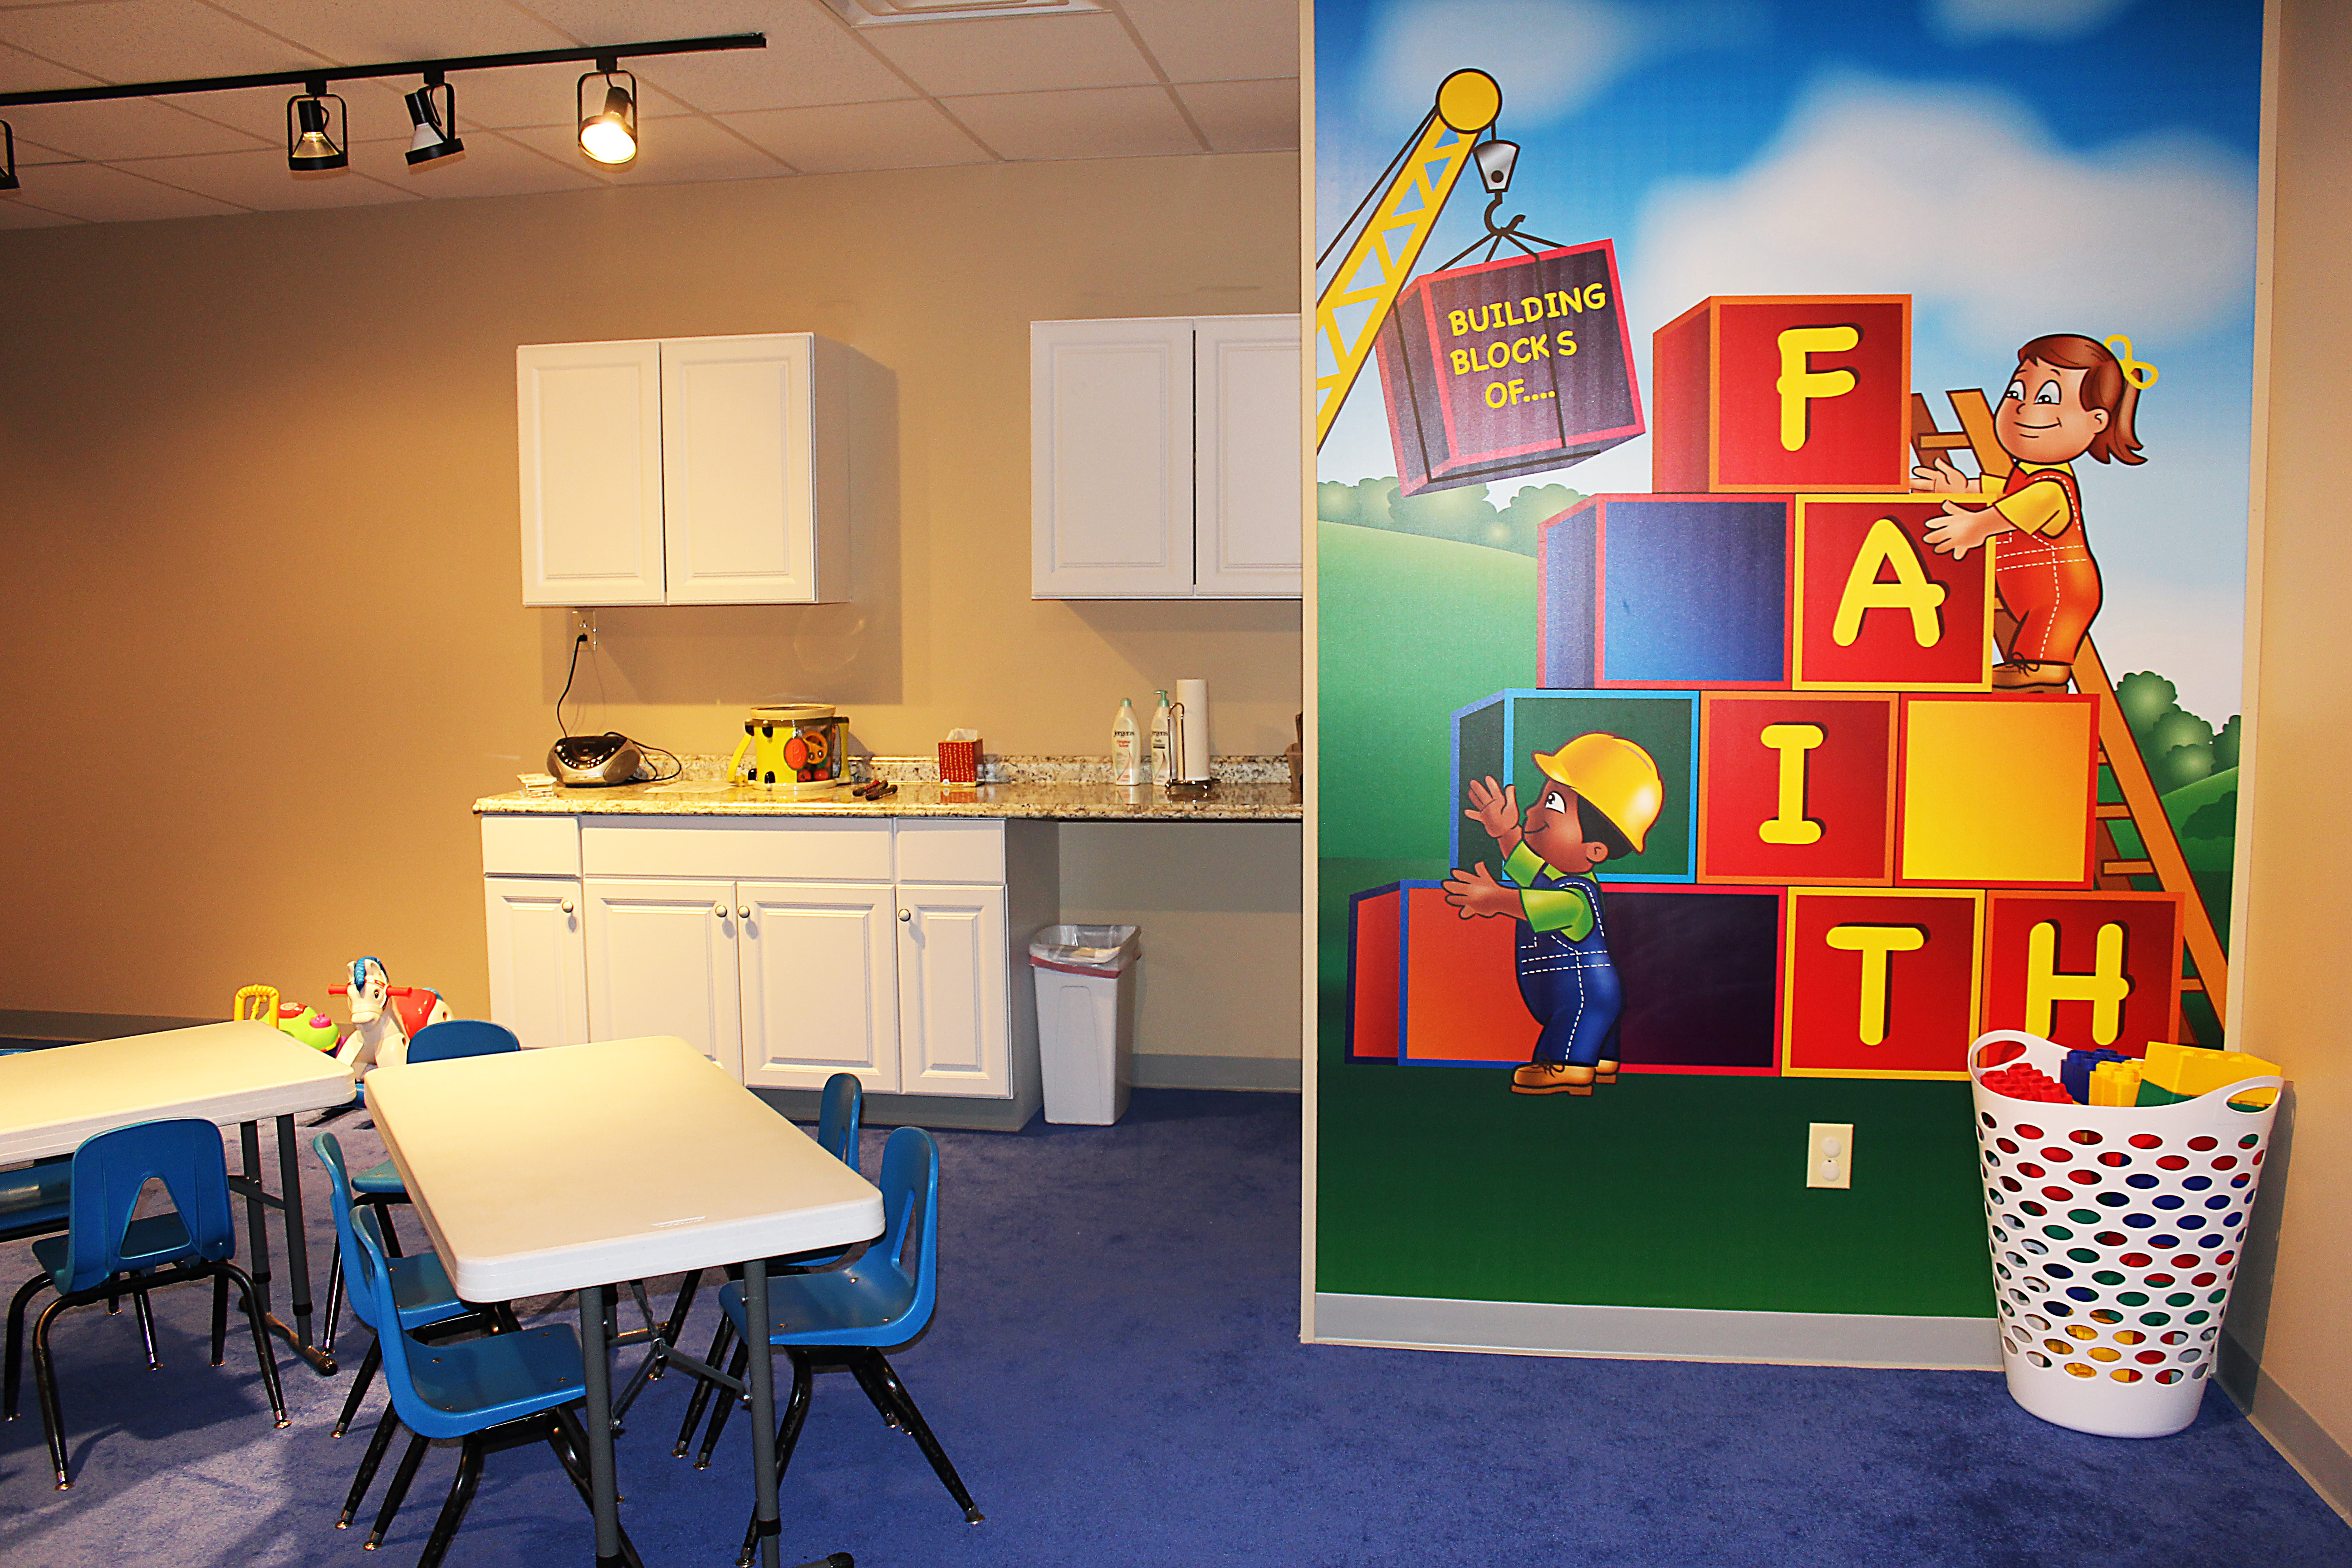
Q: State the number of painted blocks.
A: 11